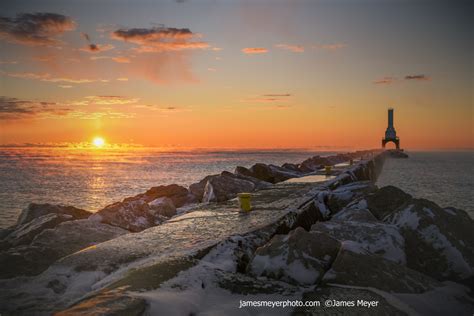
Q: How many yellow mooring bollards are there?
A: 2